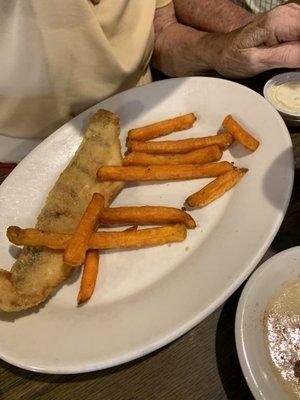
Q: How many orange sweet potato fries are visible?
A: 10